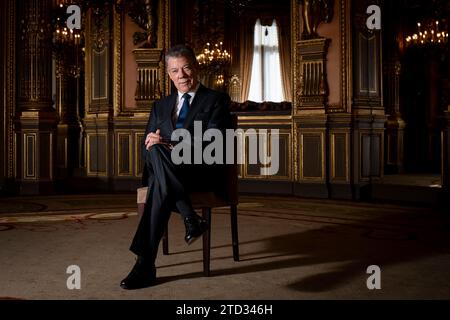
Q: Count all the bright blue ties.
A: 1